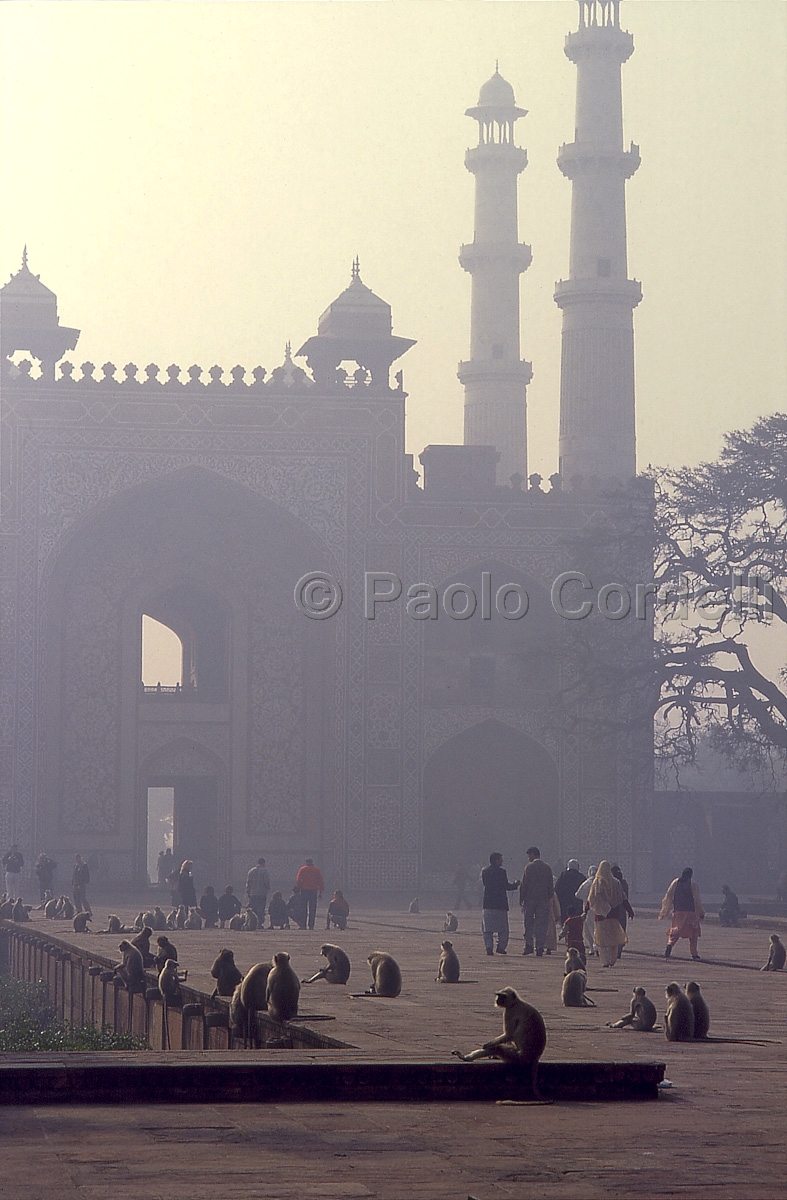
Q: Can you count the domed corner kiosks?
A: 2